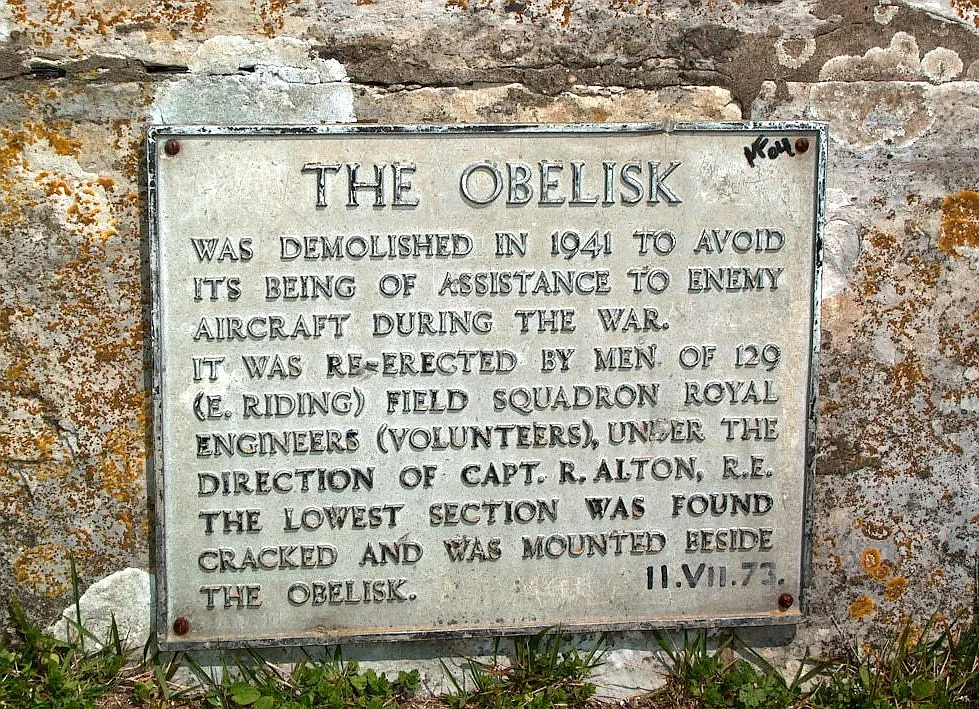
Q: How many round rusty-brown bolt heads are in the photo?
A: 4